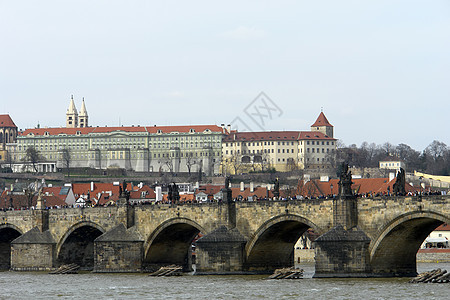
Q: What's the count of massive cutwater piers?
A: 4